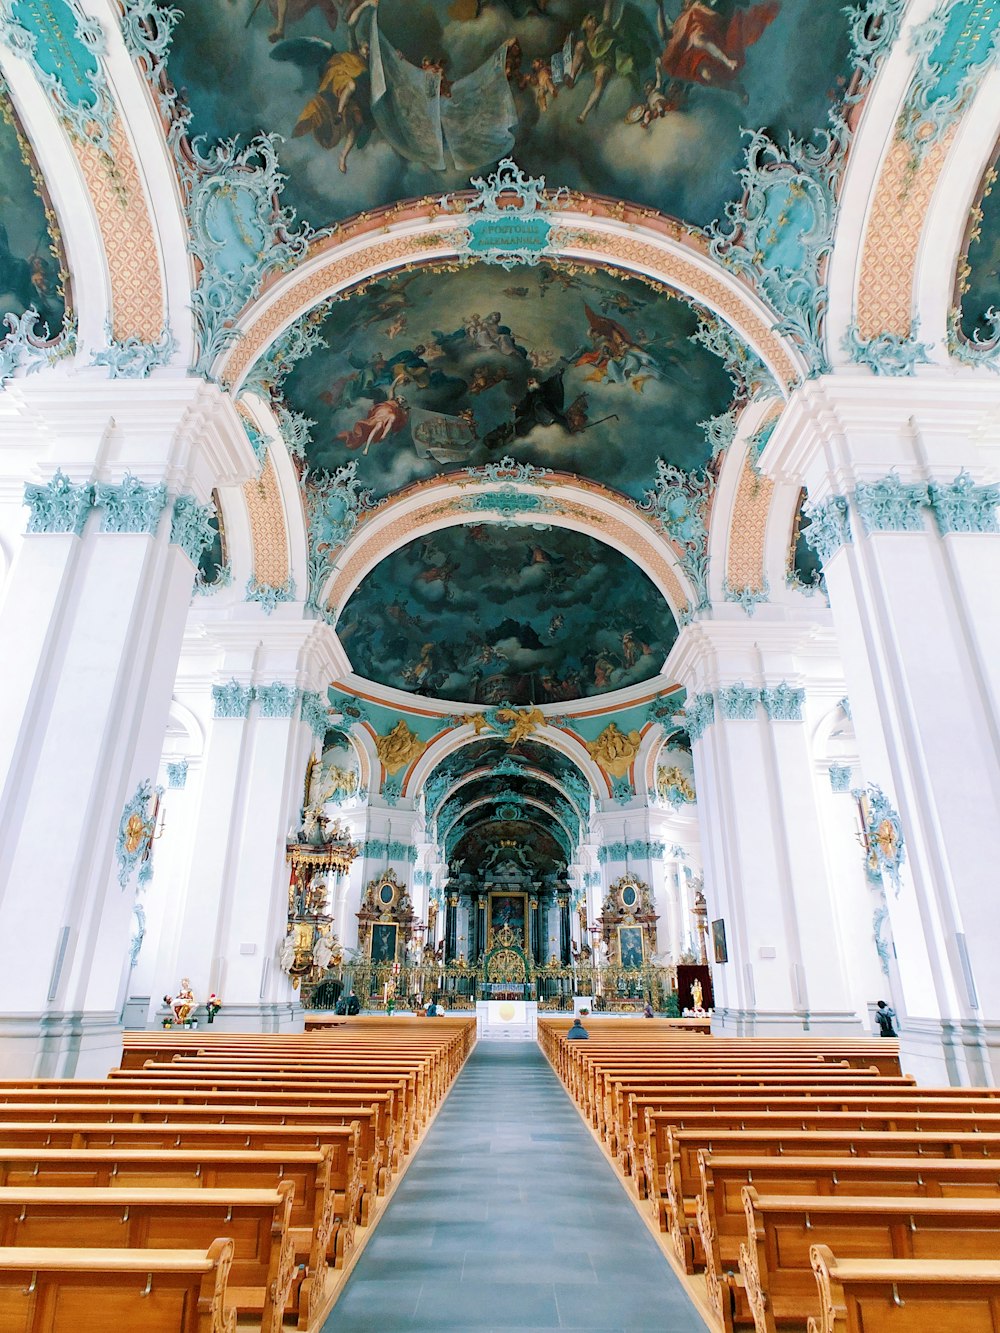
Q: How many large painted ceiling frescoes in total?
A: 3